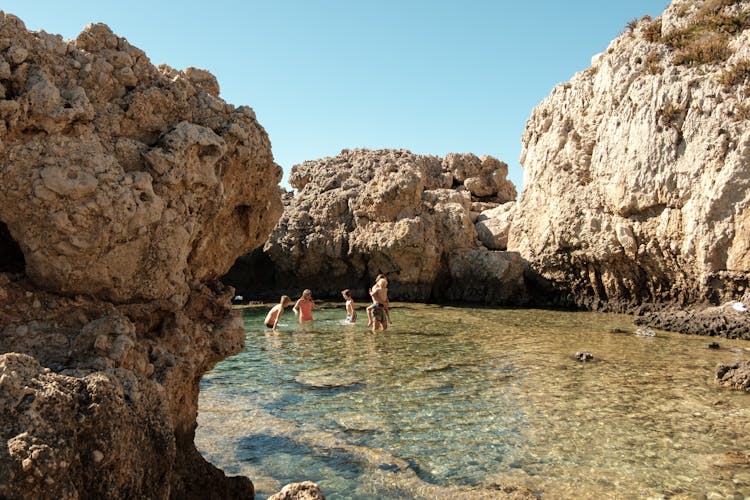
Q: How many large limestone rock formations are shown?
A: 3